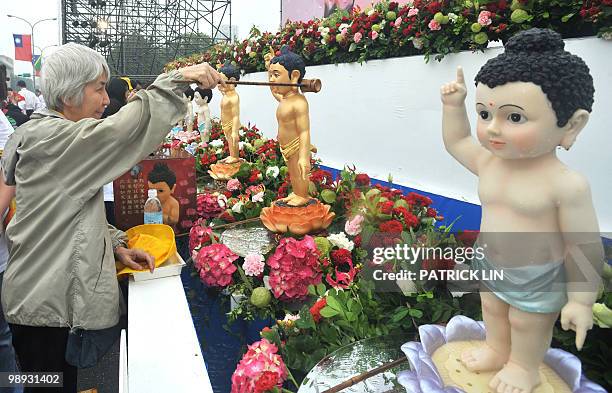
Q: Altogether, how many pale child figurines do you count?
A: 3